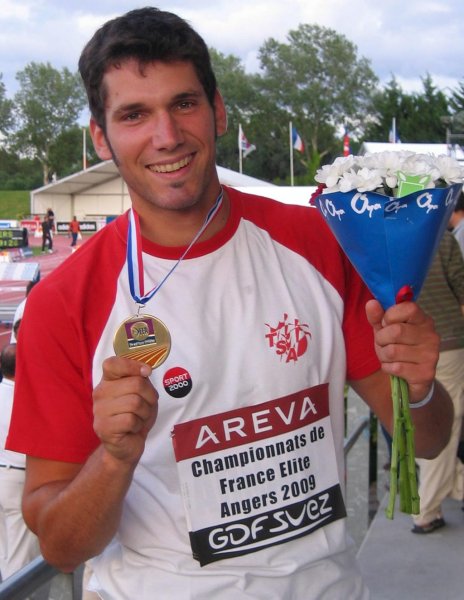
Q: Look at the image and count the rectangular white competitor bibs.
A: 1